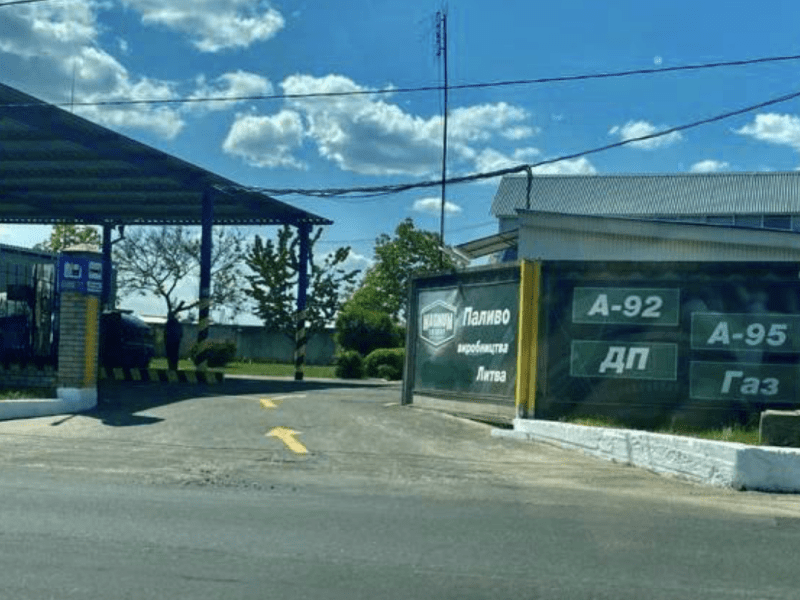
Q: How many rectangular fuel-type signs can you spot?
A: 4